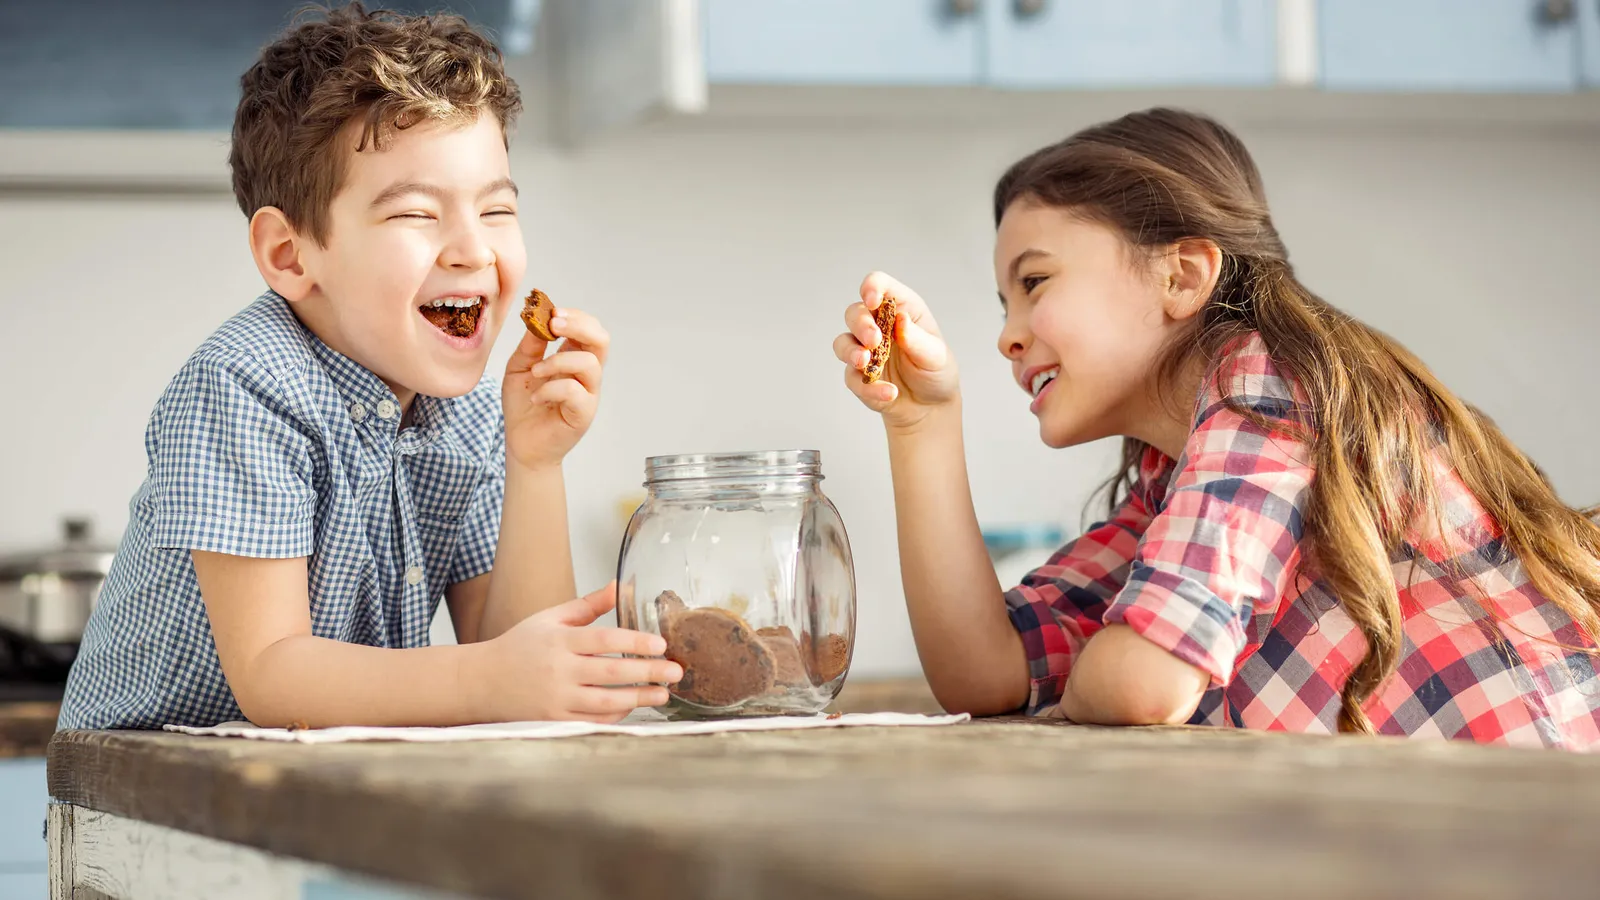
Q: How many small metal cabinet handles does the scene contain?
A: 3